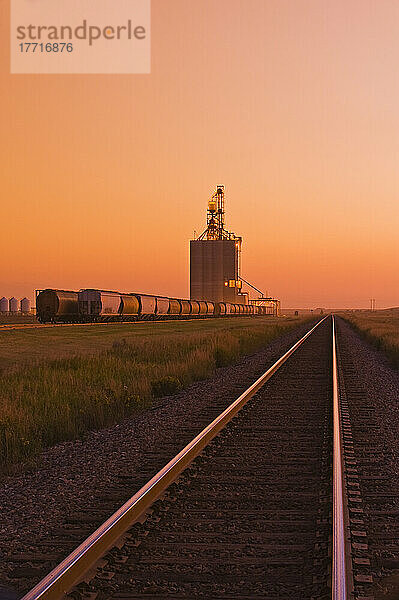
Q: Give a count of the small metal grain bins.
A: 3